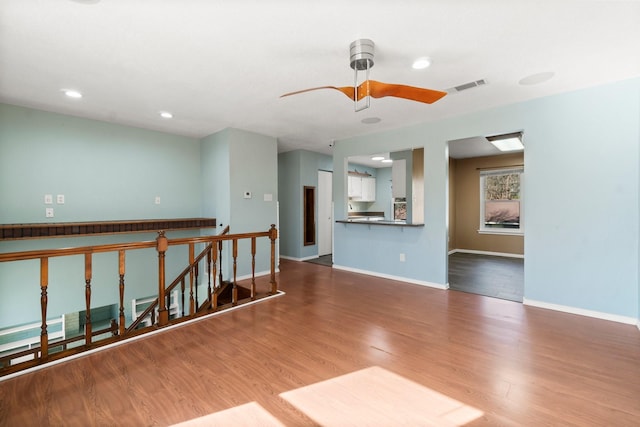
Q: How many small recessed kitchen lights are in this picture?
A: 2